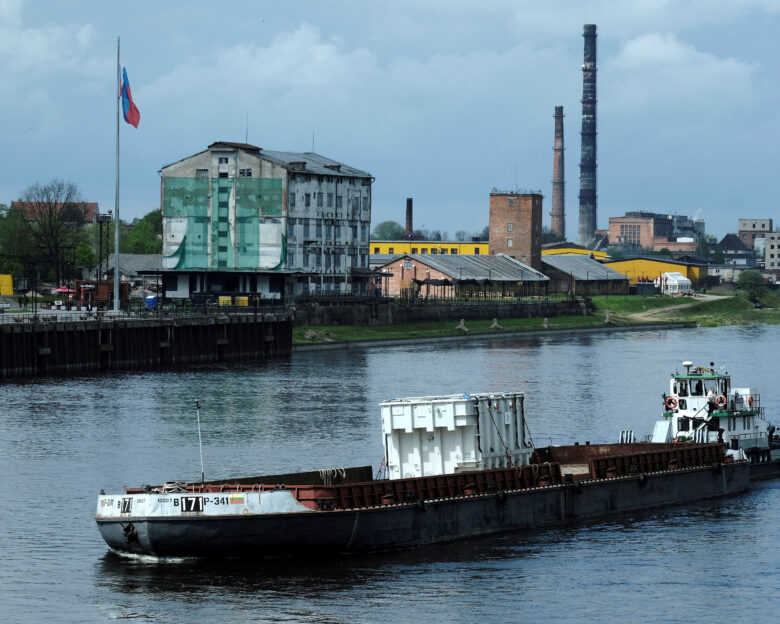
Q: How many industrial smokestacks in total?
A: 3